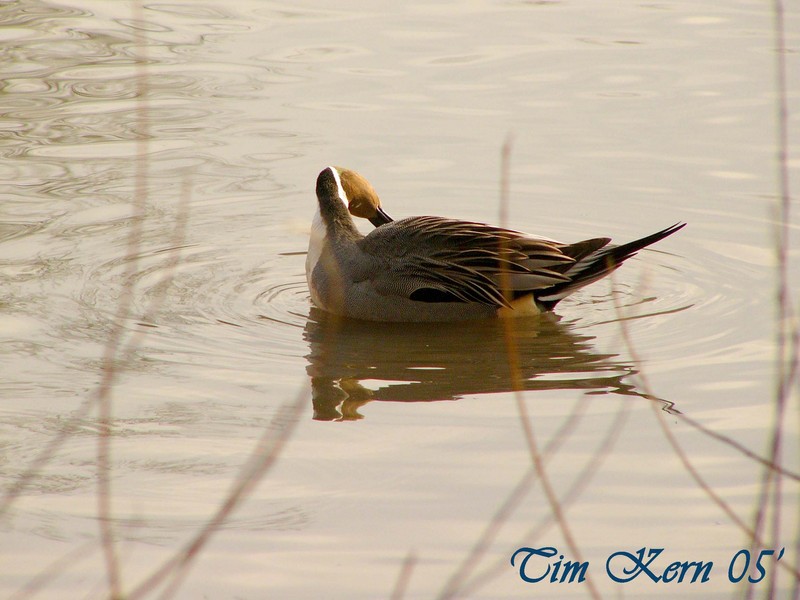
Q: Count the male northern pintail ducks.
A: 1